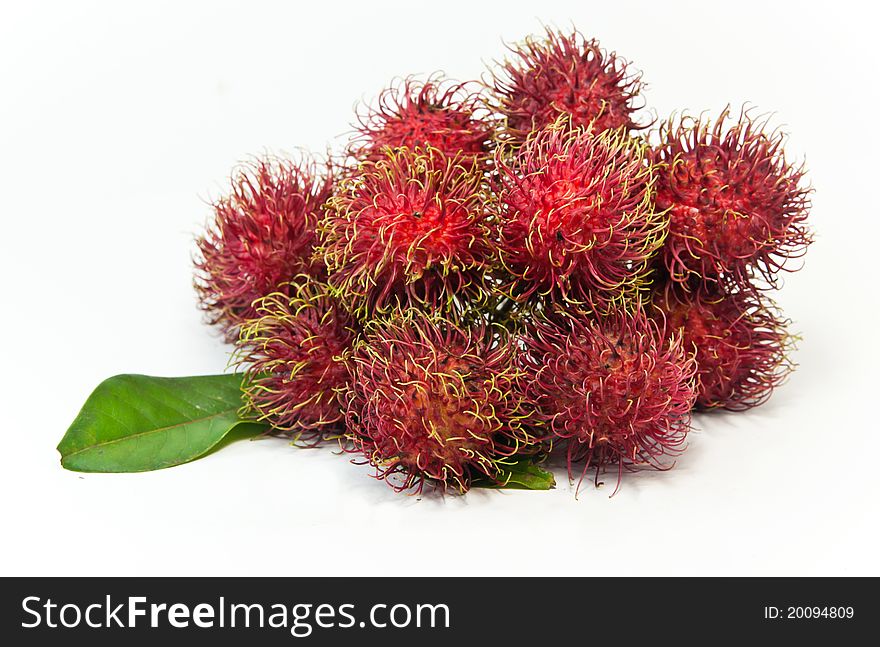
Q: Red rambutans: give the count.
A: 10